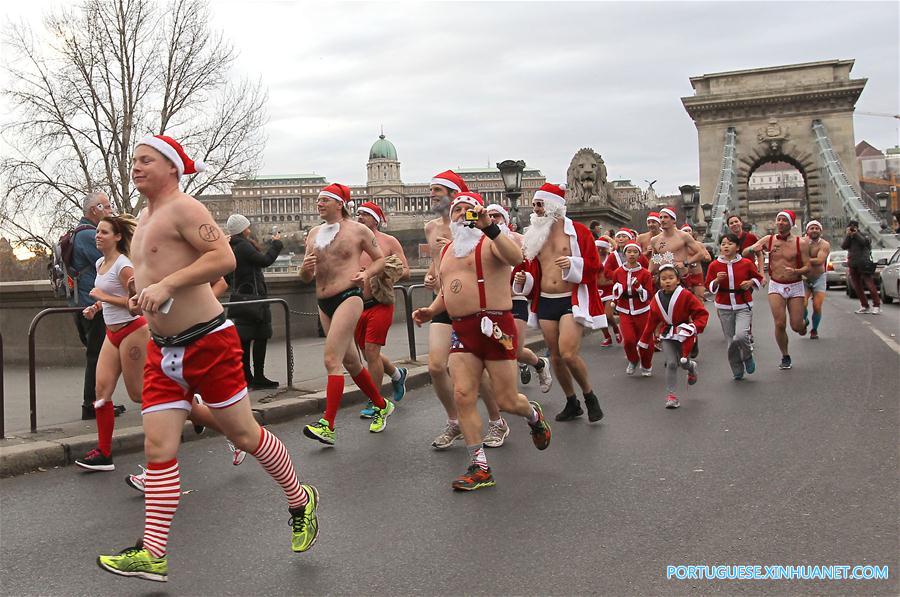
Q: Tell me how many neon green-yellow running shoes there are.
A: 4